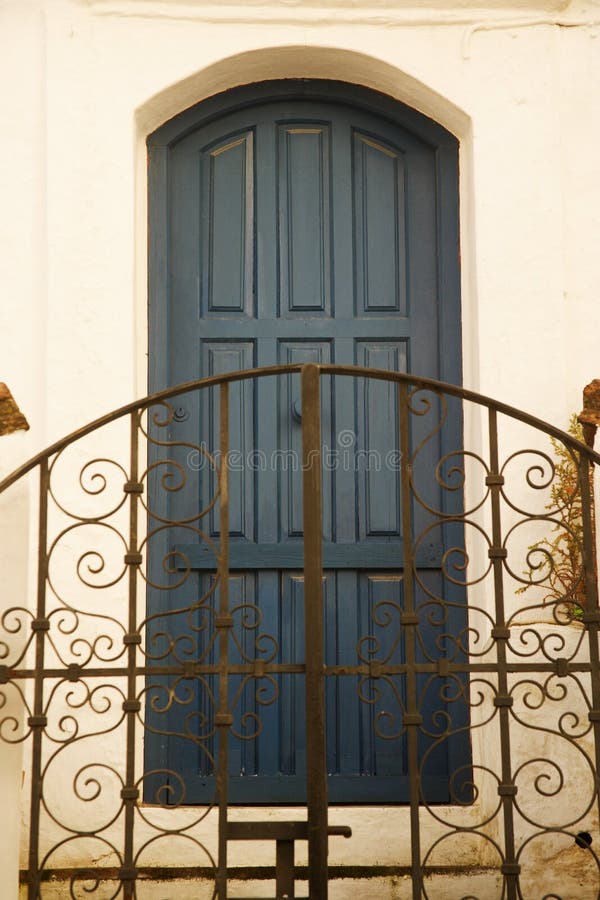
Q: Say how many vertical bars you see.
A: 7